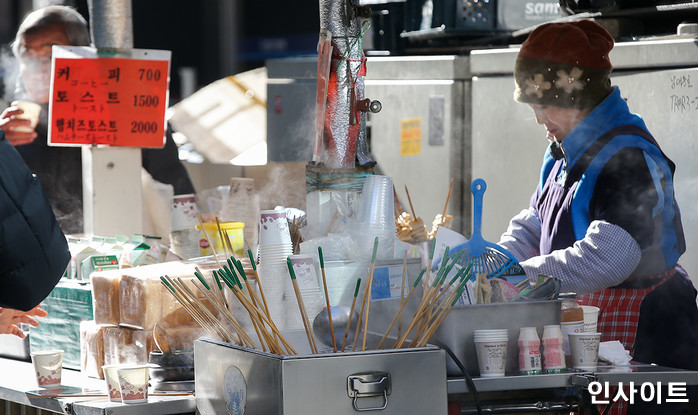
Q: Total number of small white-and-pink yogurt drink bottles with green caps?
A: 2